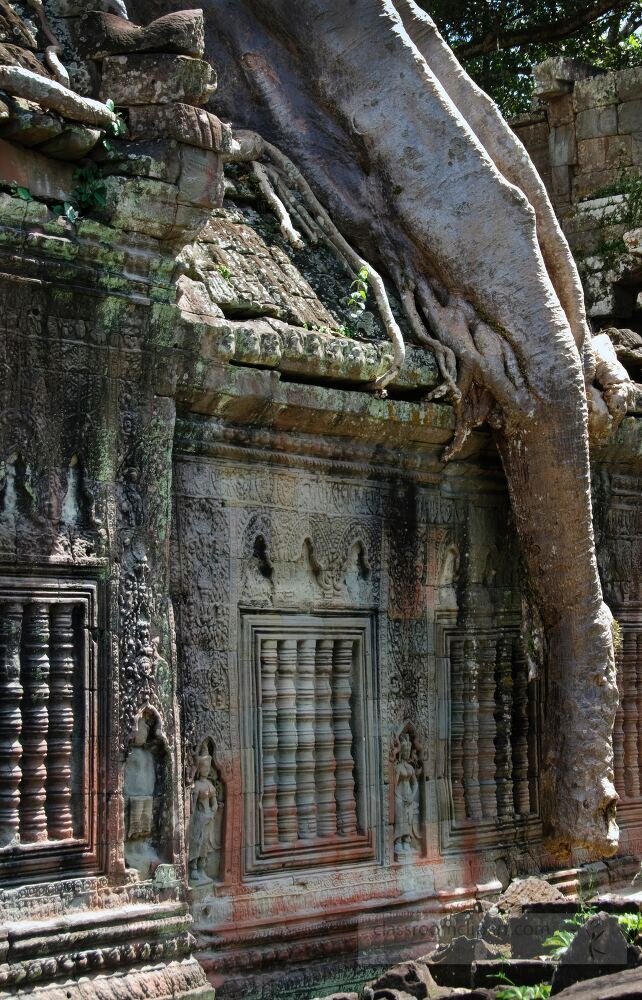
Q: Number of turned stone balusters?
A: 15